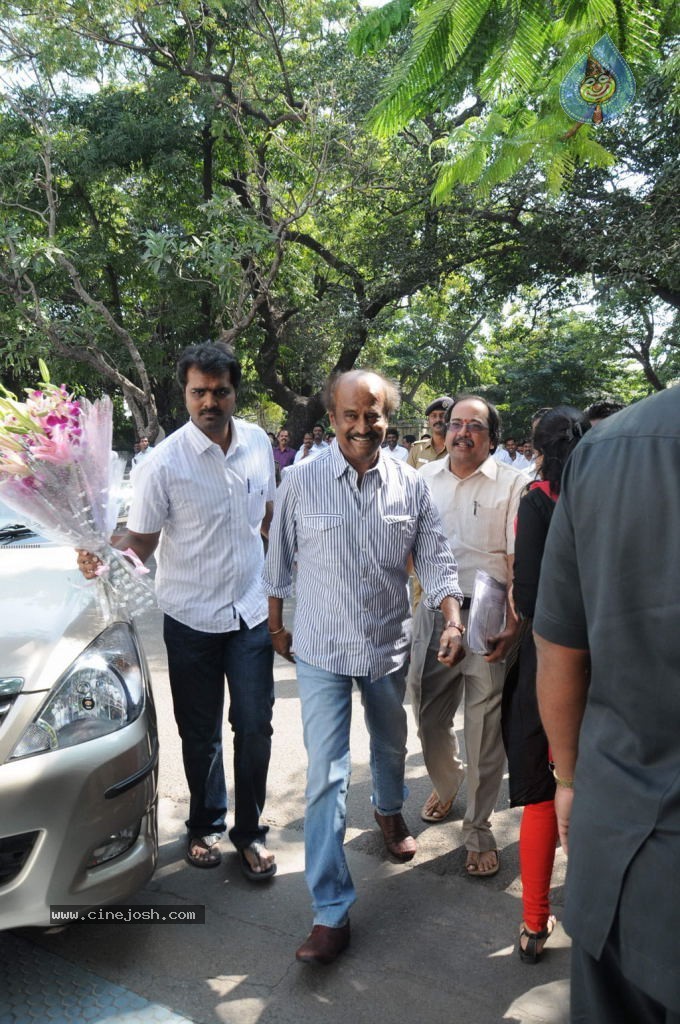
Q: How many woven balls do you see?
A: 0